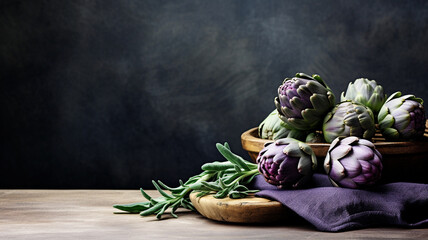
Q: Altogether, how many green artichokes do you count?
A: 3